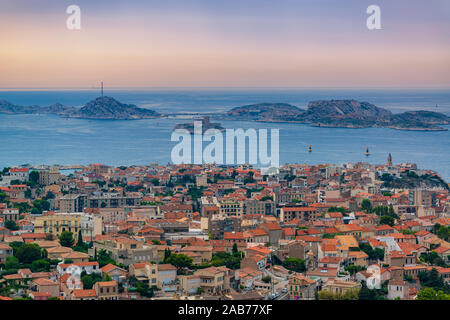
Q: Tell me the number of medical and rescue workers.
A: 0